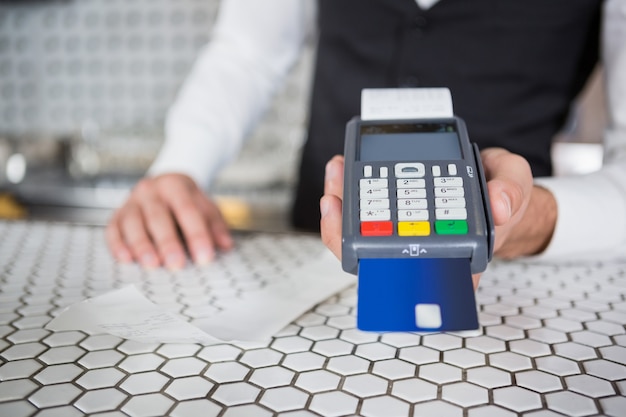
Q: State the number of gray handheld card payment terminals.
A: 1